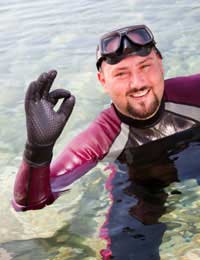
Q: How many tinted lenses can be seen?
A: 2